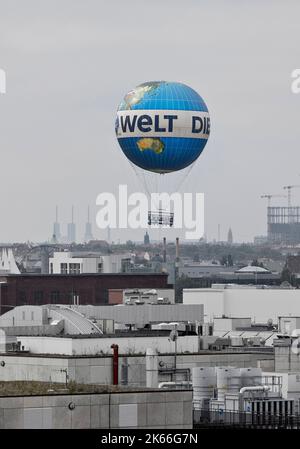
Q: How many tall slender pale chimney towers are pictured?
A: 3